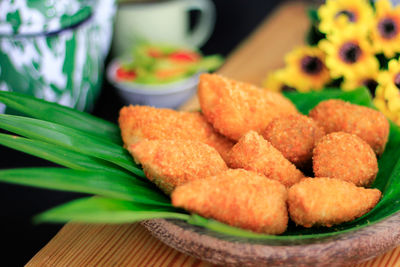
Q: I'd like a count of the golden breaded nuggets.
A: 9